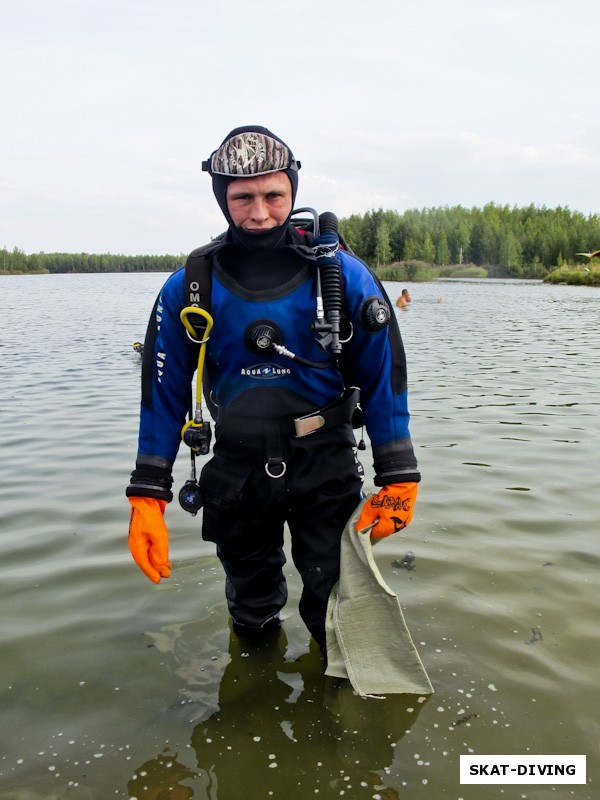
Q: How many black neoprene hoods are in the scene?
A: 1